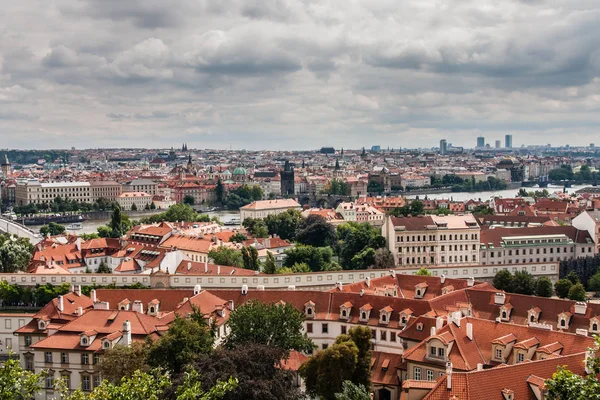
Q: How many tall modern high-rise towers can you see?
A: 4